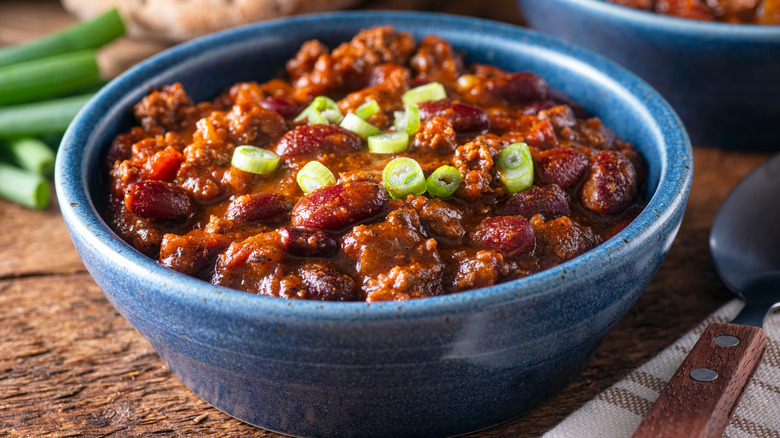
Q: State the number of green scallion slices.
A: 11